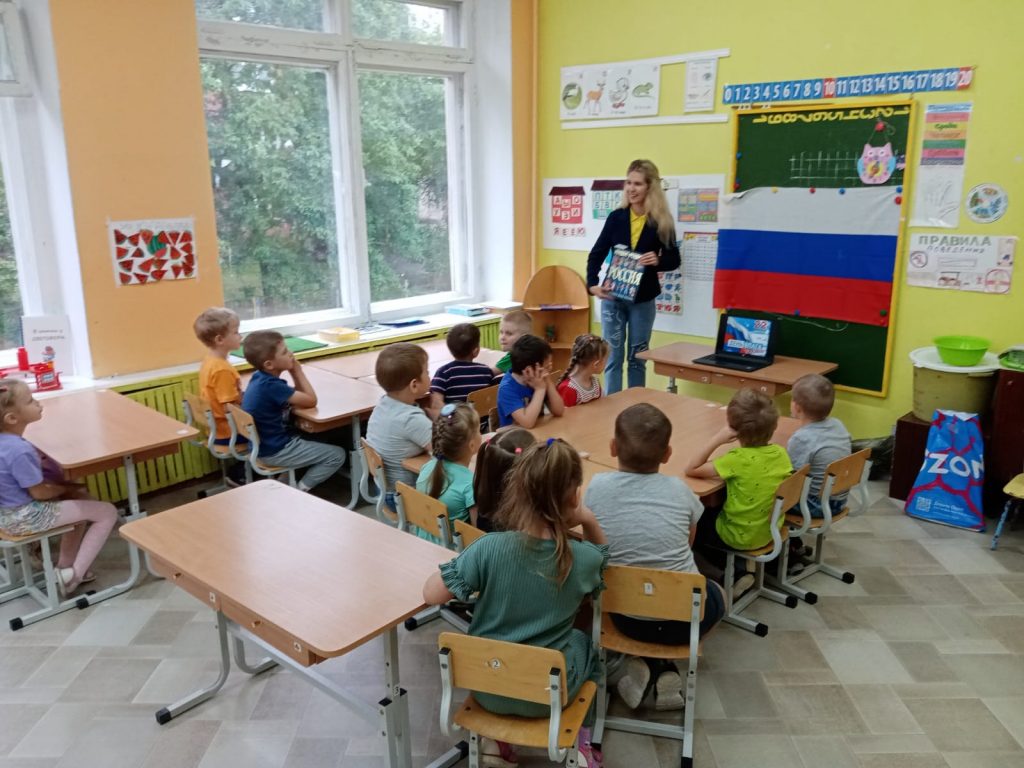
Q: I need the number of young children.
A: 14